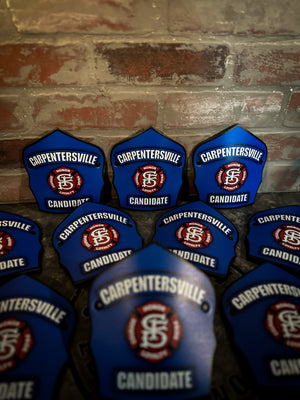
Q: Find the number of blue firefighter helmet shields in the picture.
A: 10